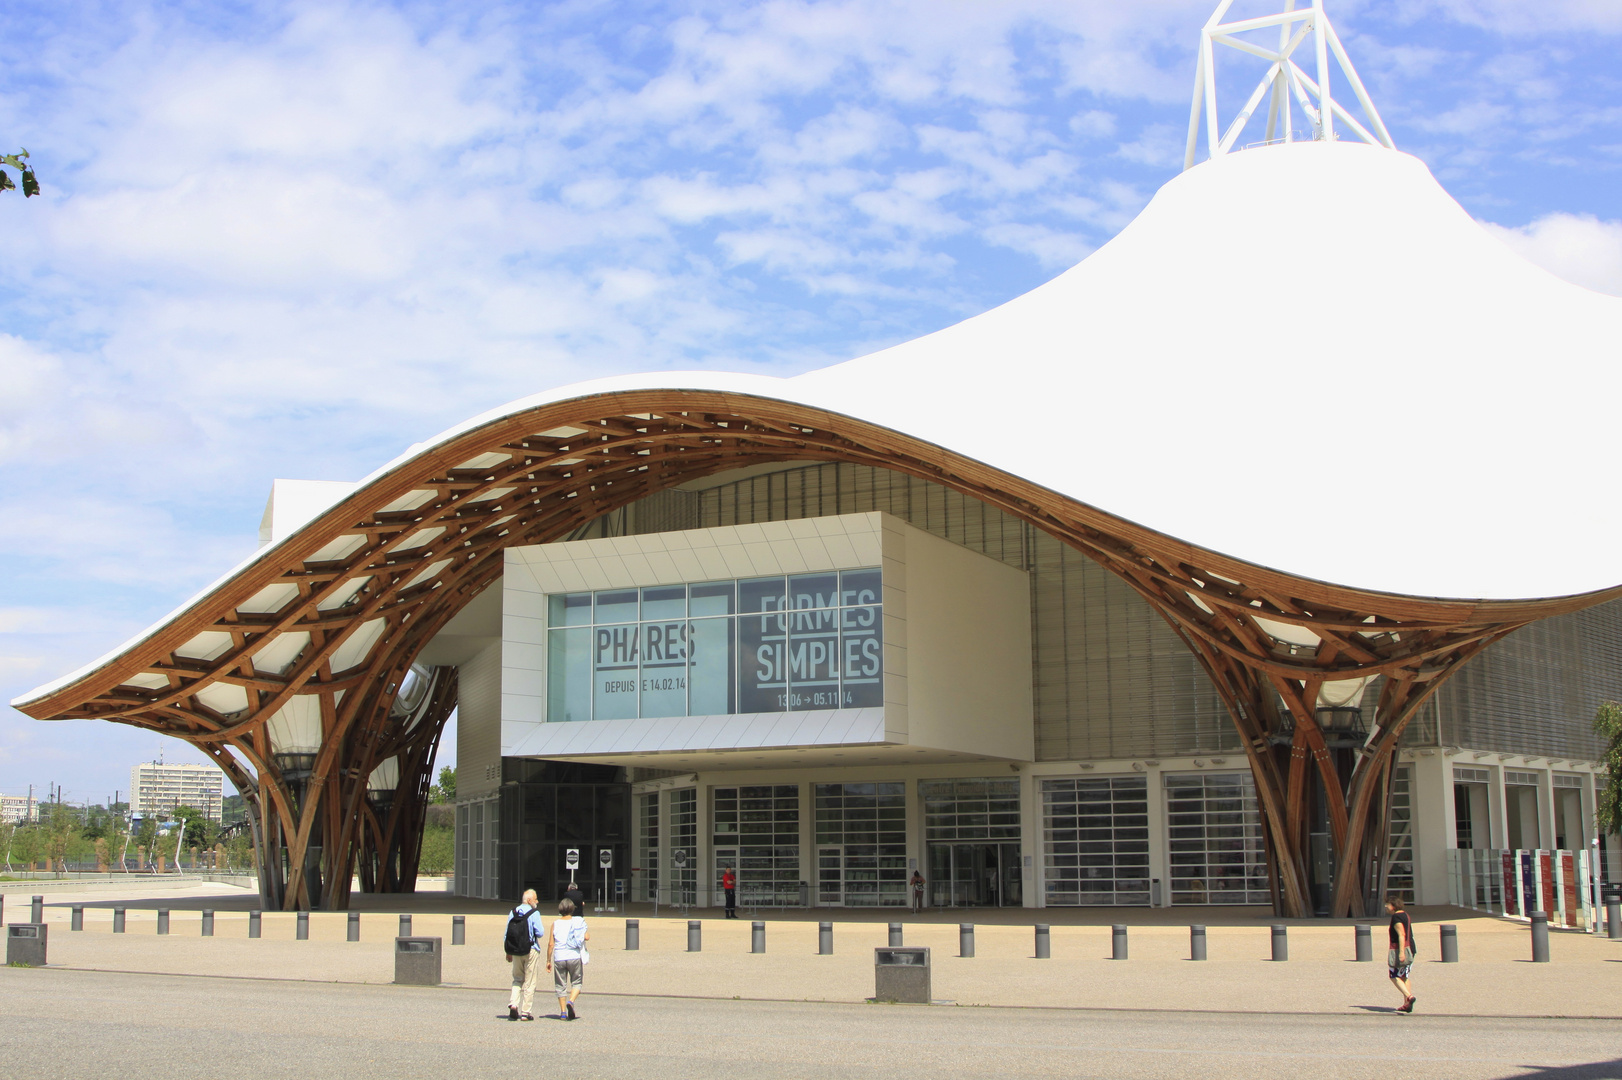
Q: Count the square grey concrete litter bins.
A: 3